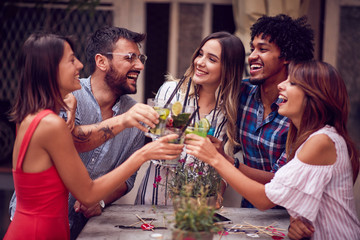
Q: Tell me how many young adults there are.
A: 5